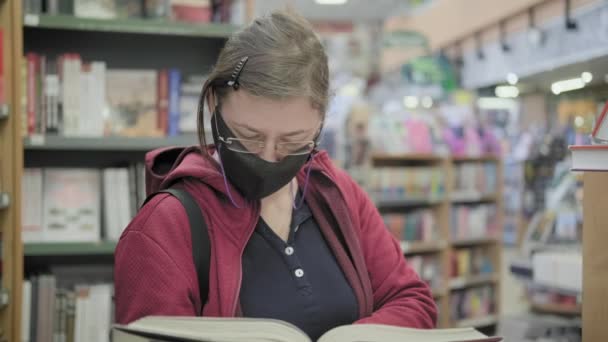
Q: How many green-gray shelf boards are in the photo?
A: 3